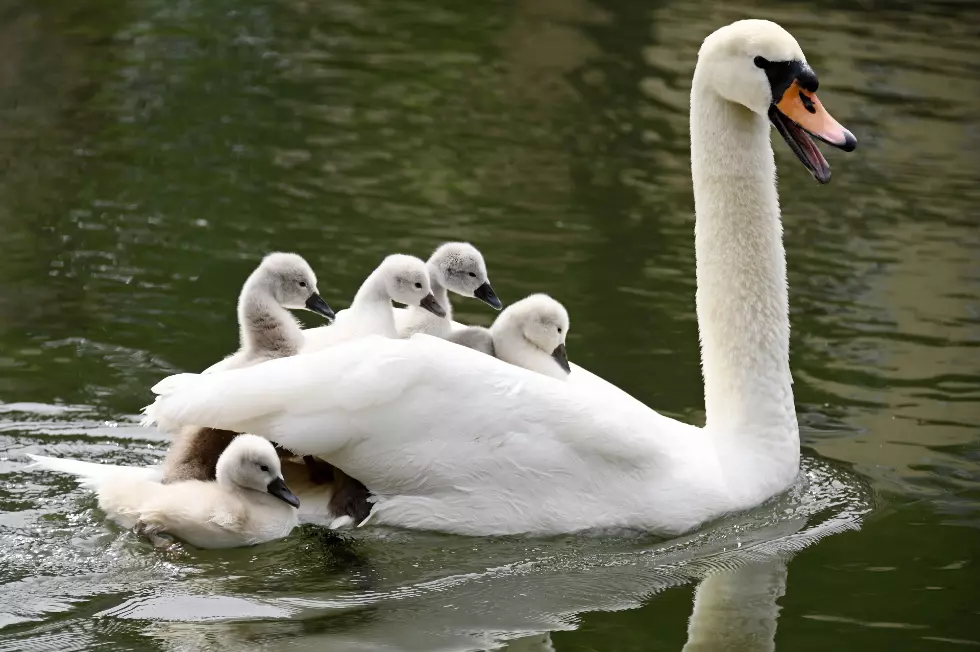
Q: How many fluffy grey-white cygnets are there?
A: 5